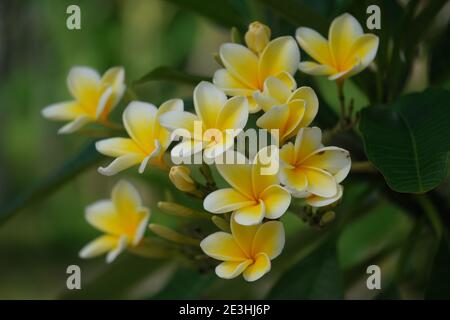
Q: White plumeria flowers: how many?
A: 10